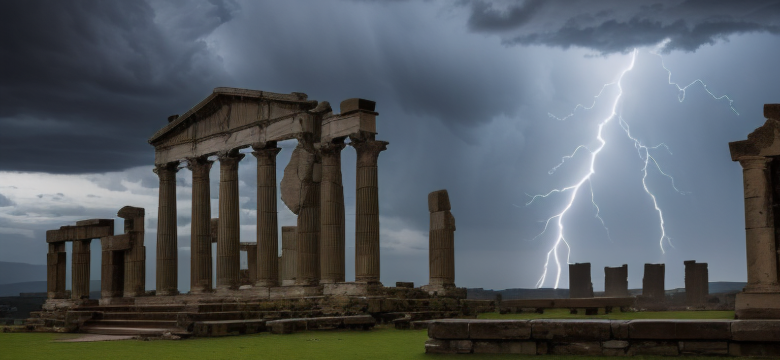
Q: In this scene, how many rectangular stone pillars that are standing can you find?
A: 4